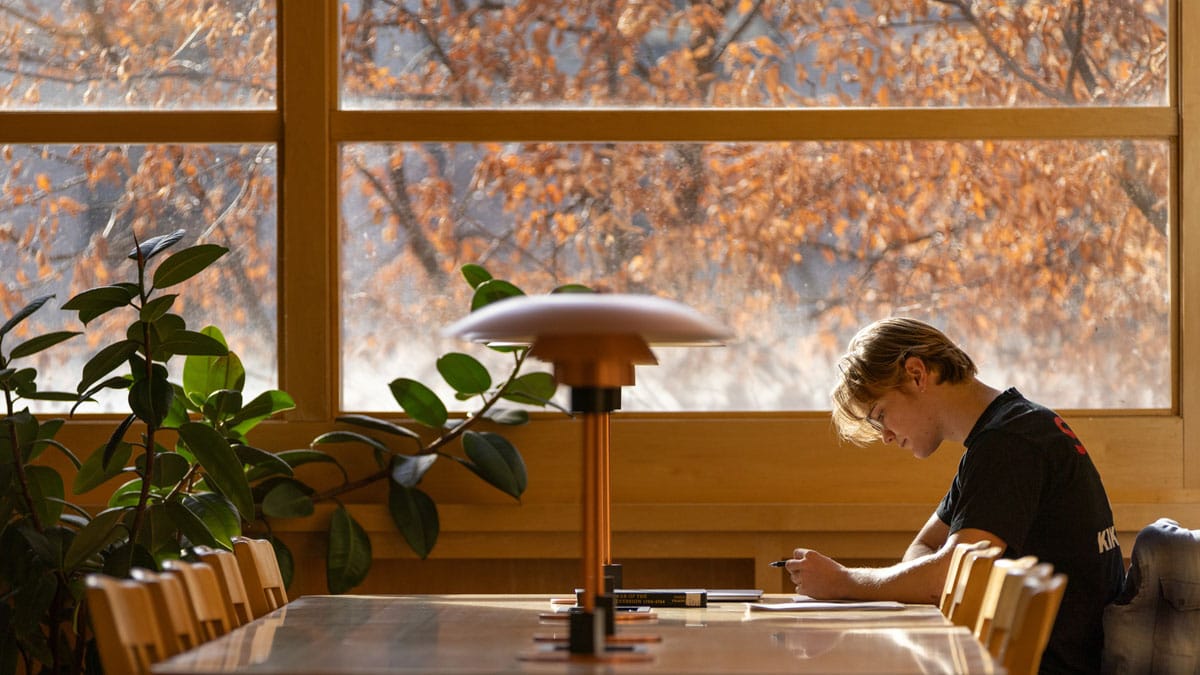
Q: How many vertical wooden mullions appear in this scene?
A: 2